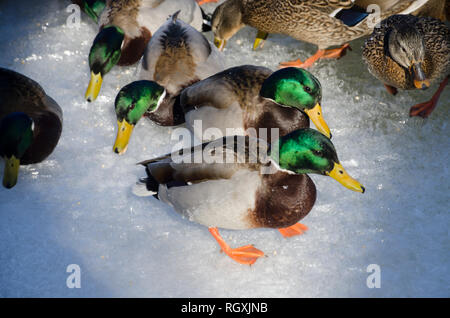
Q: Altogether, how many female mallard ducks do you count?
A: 2